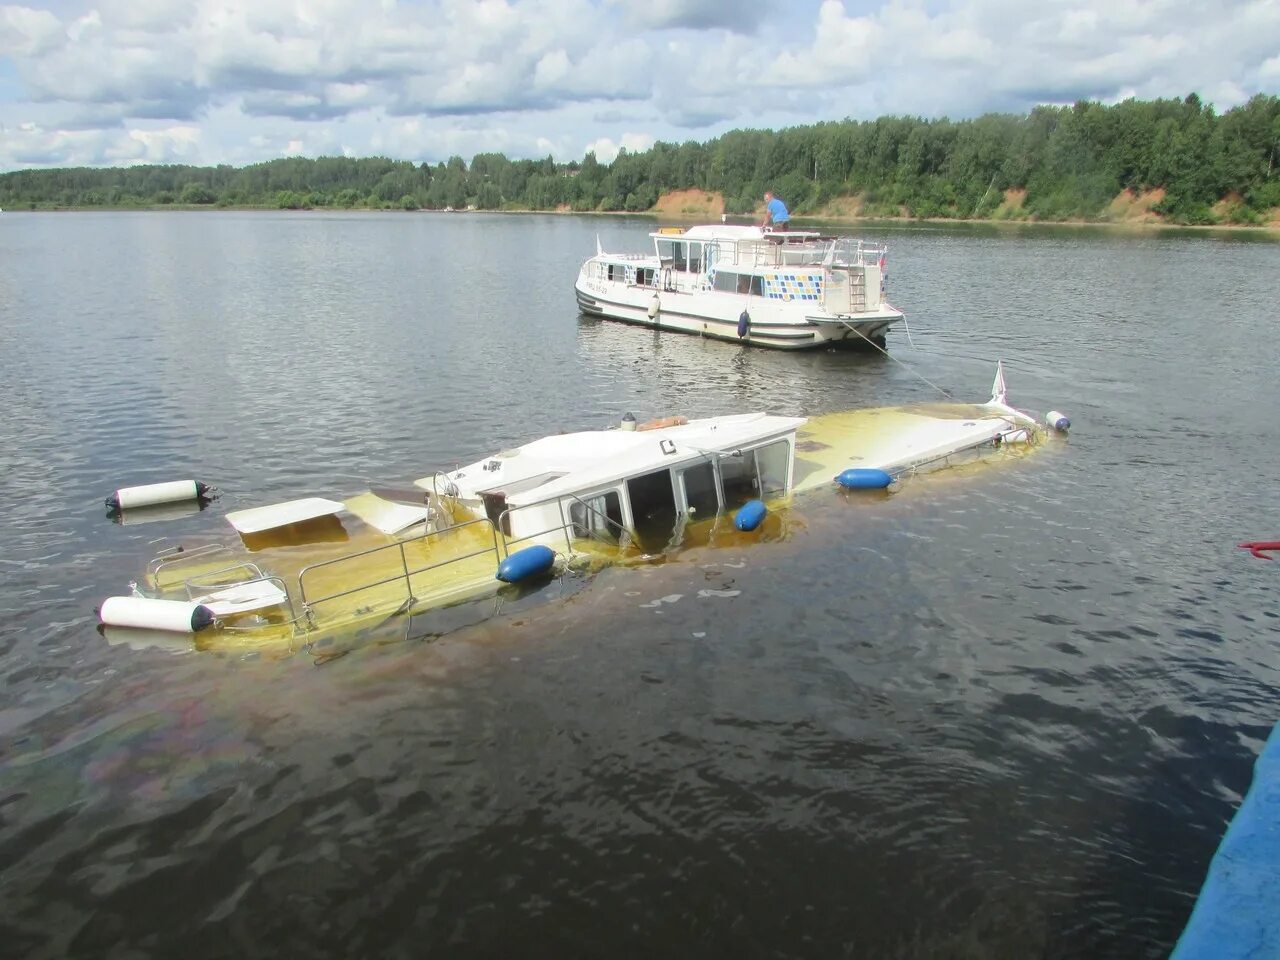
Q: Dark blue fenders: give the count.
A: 1